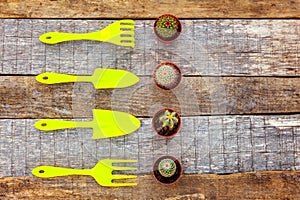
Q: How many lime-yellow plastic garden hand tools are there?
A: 4